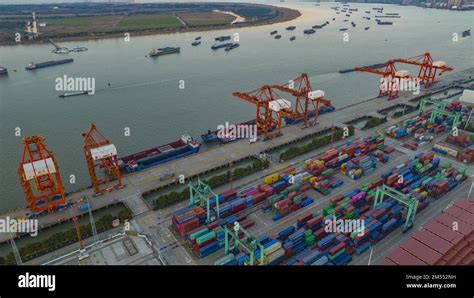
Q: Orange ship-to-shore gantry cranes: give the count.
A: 6